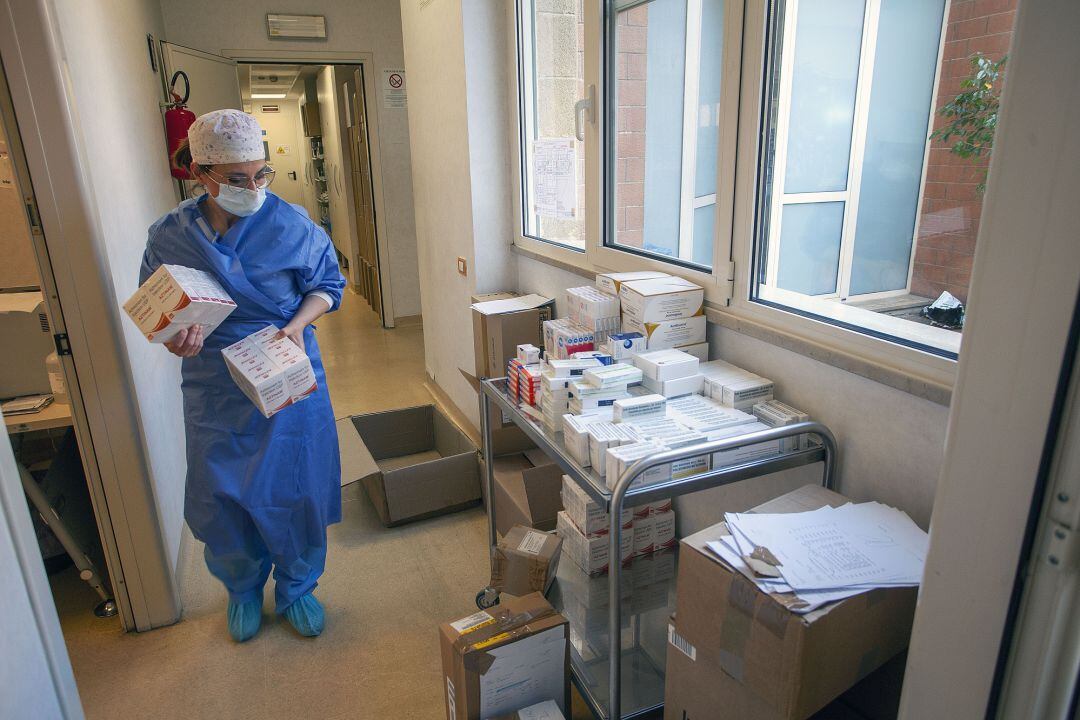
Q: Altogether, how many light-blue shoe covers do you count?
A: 2